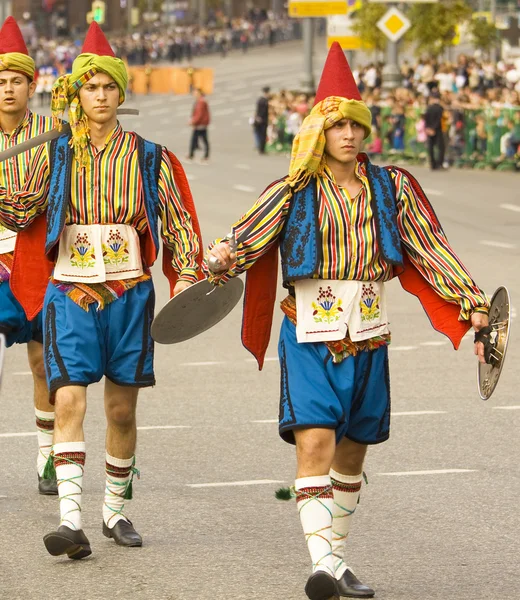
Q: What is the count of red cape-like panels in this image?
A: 4